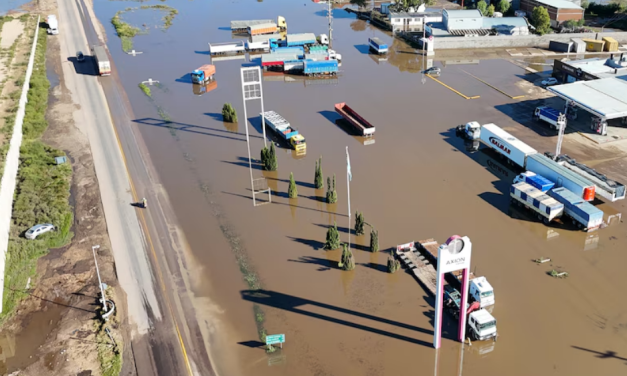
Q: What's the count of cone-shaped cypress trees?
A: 10